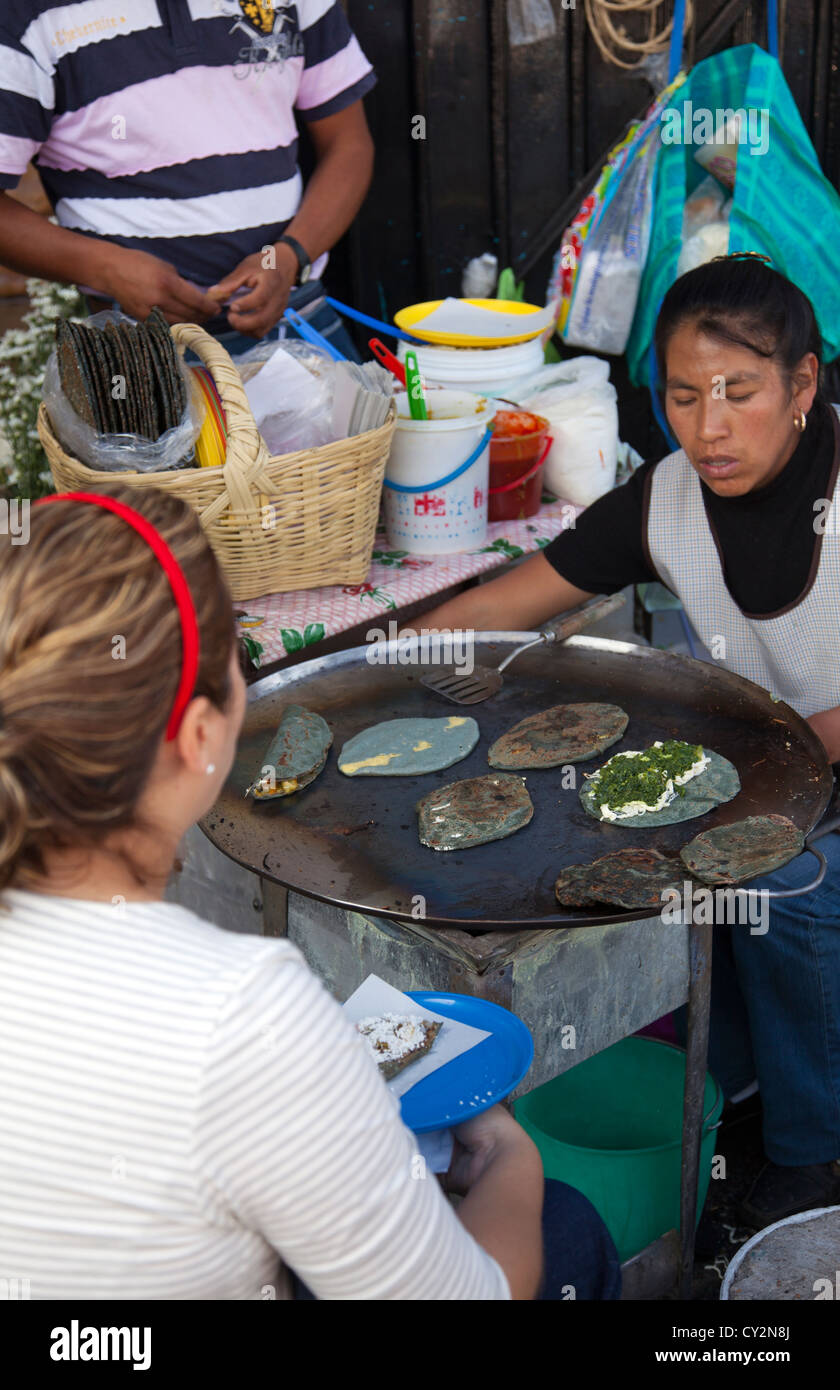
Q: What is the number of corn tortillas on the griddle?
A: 7